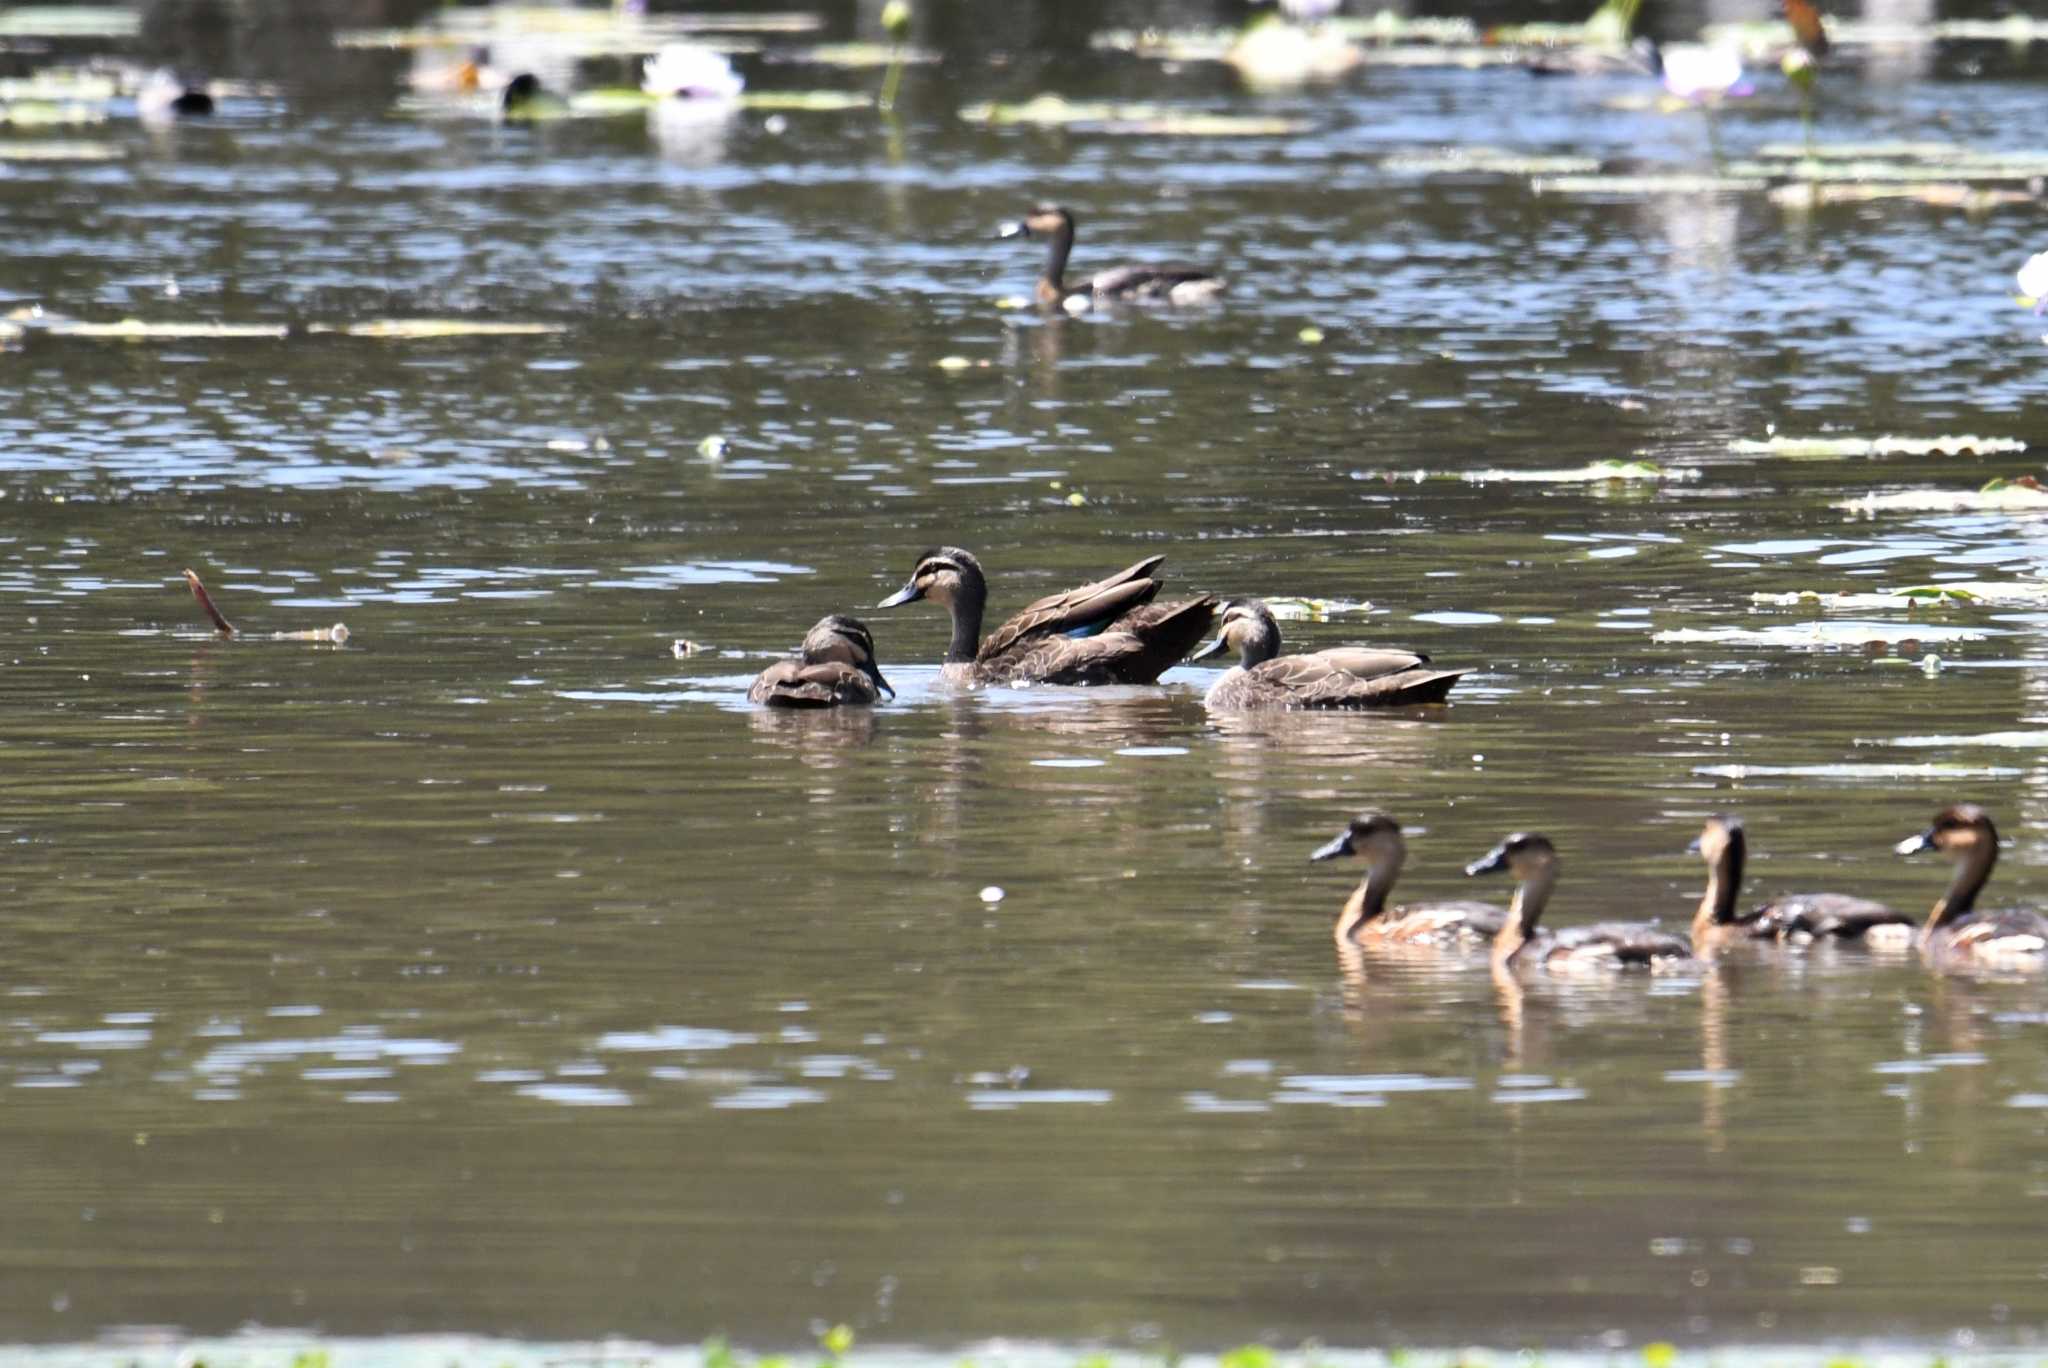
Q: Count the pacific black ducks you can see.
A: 3